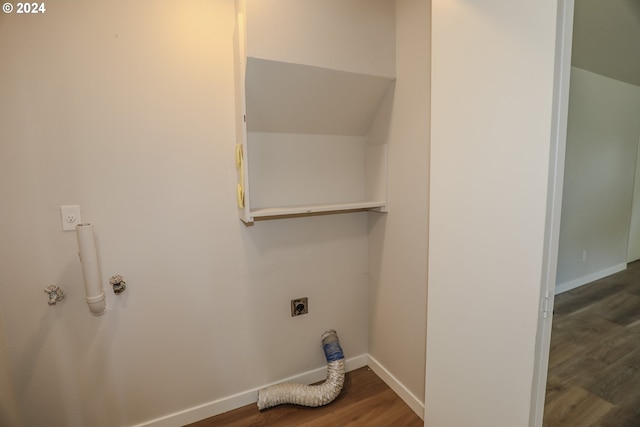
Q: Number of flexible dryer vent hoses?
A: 1